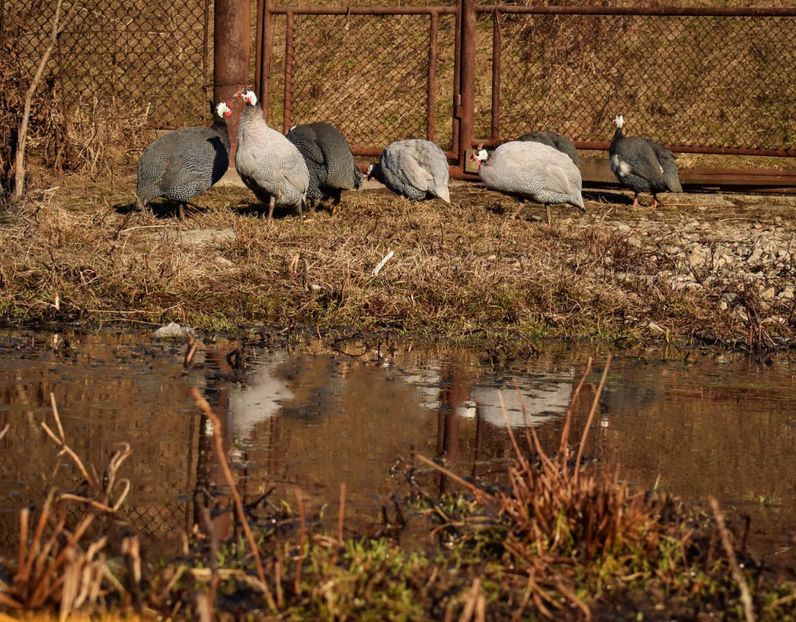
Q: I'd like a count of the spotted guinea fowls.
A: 7